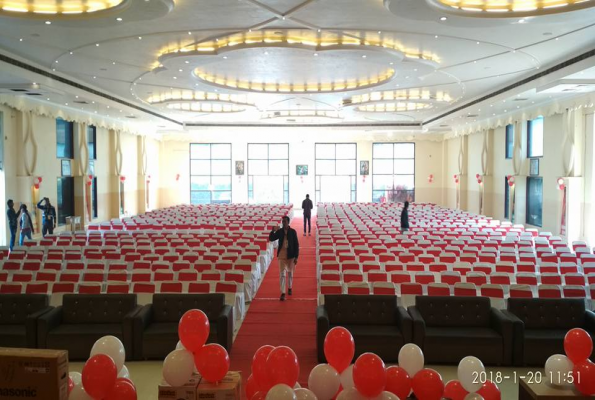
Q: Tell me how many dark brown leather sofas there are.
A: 6